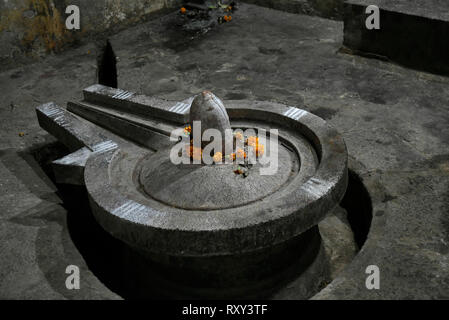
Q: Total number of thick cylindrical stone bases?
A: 1